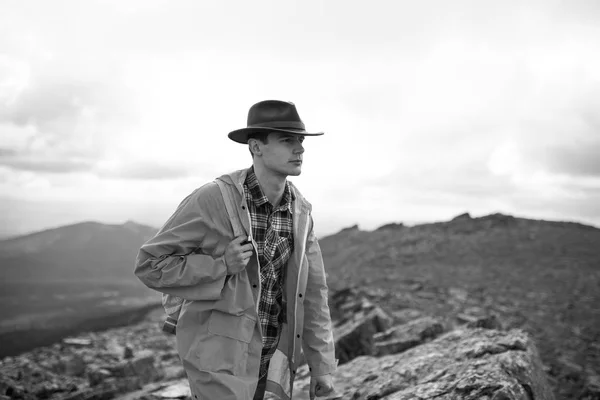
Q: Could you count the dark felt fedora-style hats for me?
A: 1